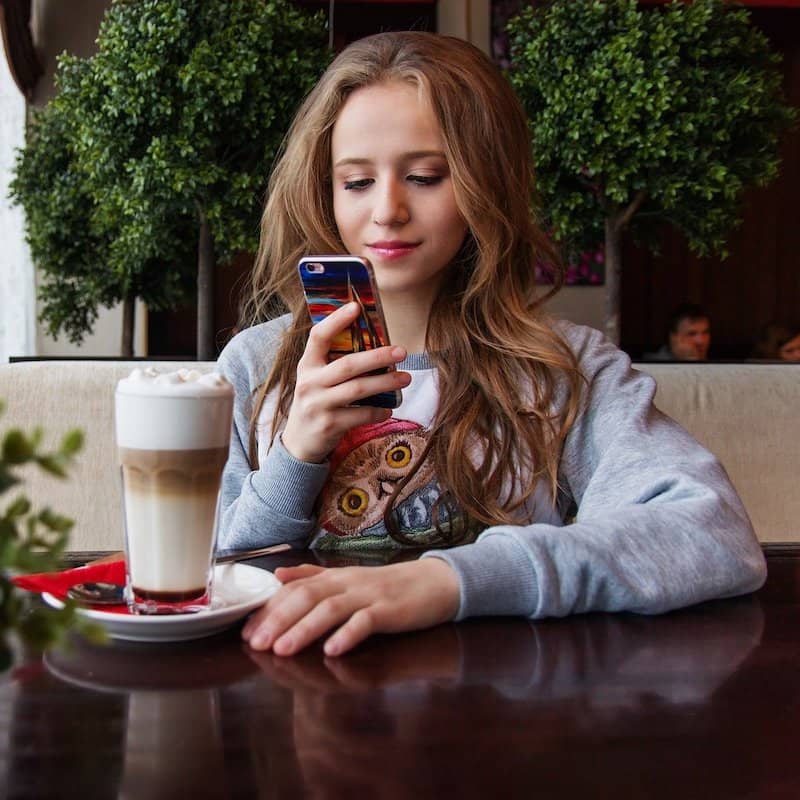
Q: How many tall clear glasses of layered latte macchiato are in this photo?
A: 1